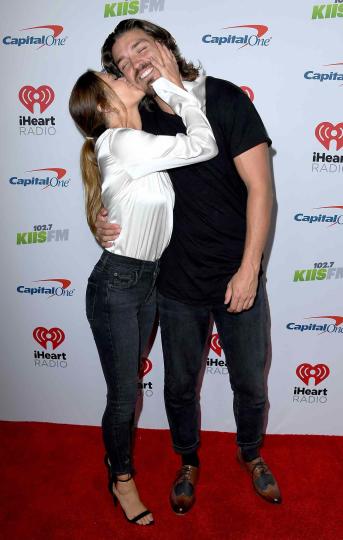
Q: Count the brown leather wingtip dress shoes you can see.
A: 2